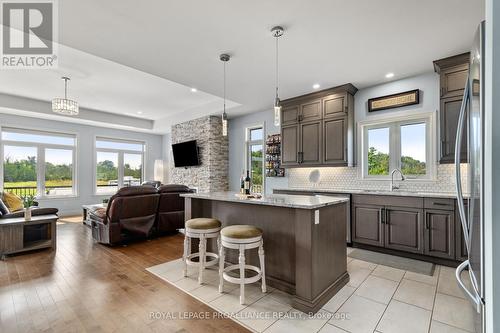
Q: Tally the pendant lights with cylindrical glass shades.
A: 2